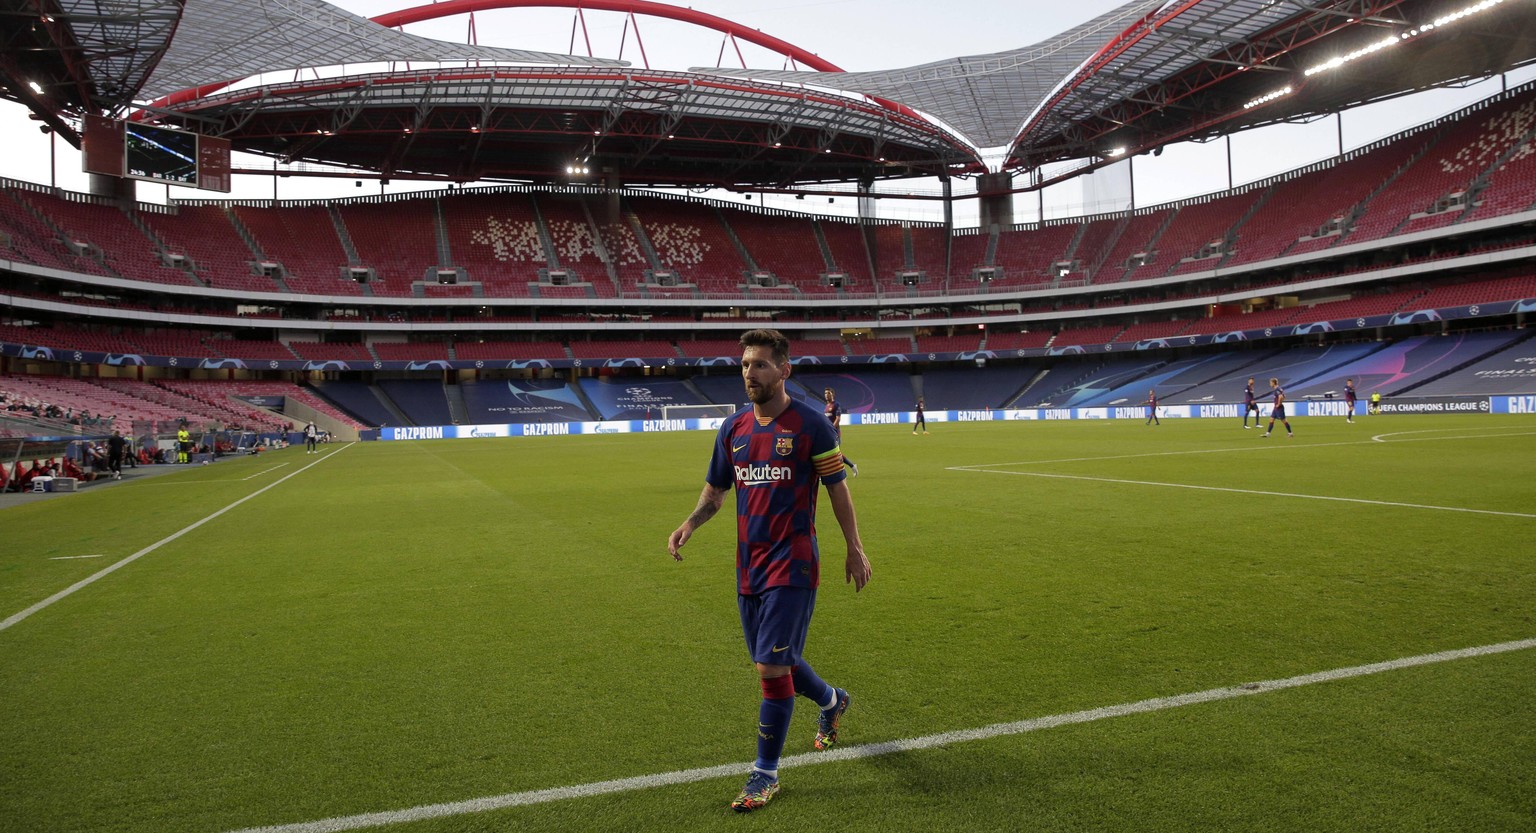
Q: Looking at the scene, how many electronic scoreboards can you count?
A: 1